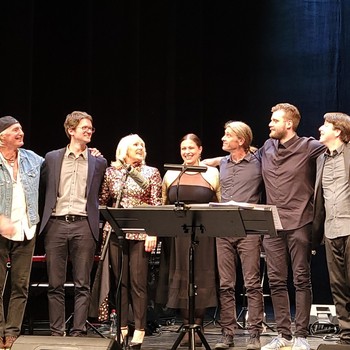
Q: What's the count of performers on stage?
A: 7